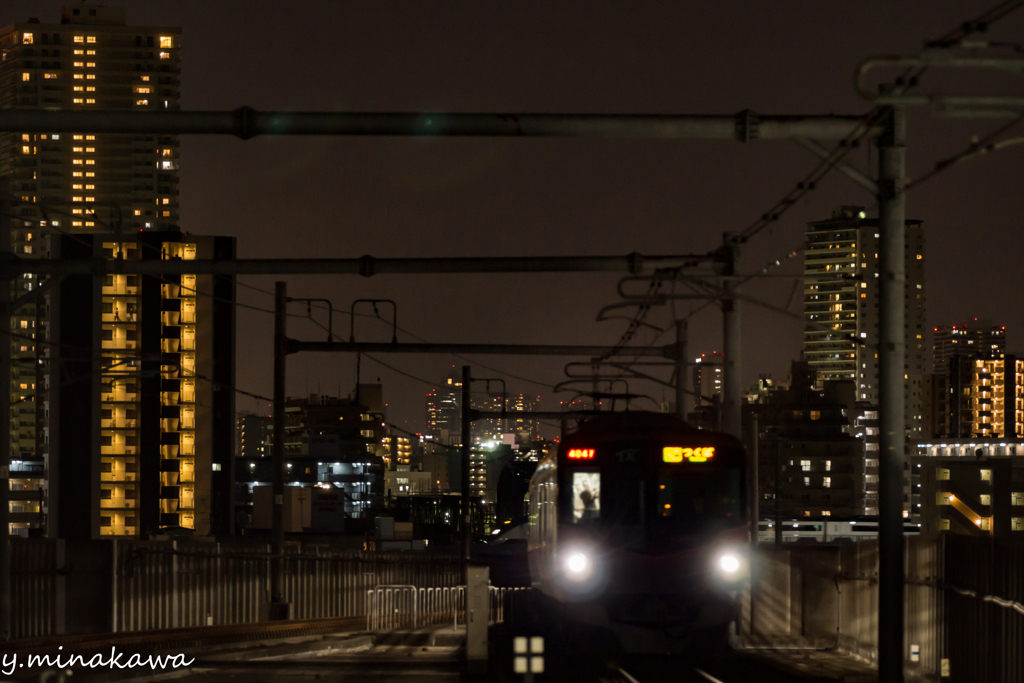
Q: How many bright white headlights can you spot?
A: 2